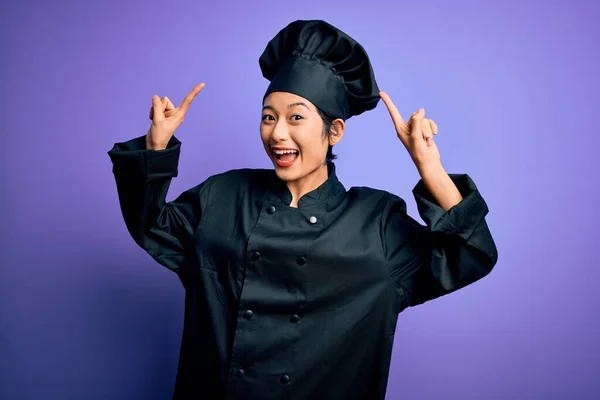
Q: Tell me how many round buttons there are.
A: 8